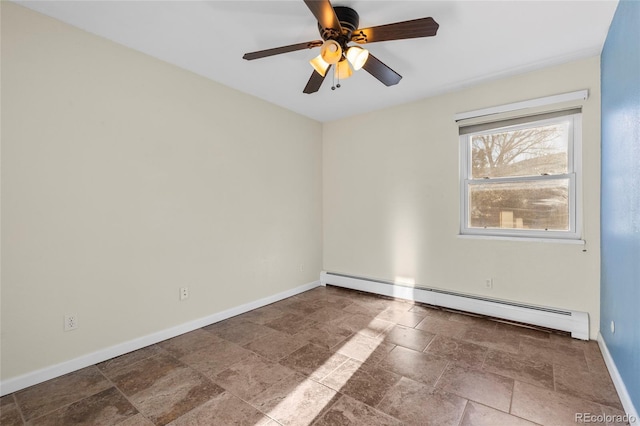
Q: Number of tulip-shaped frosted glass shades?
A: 4